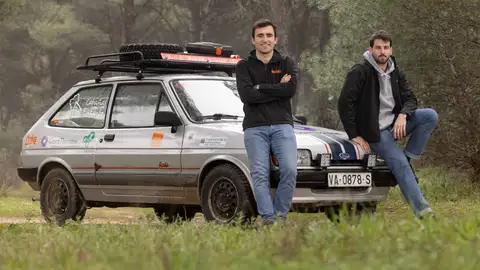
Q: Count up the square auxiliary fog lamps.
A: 2